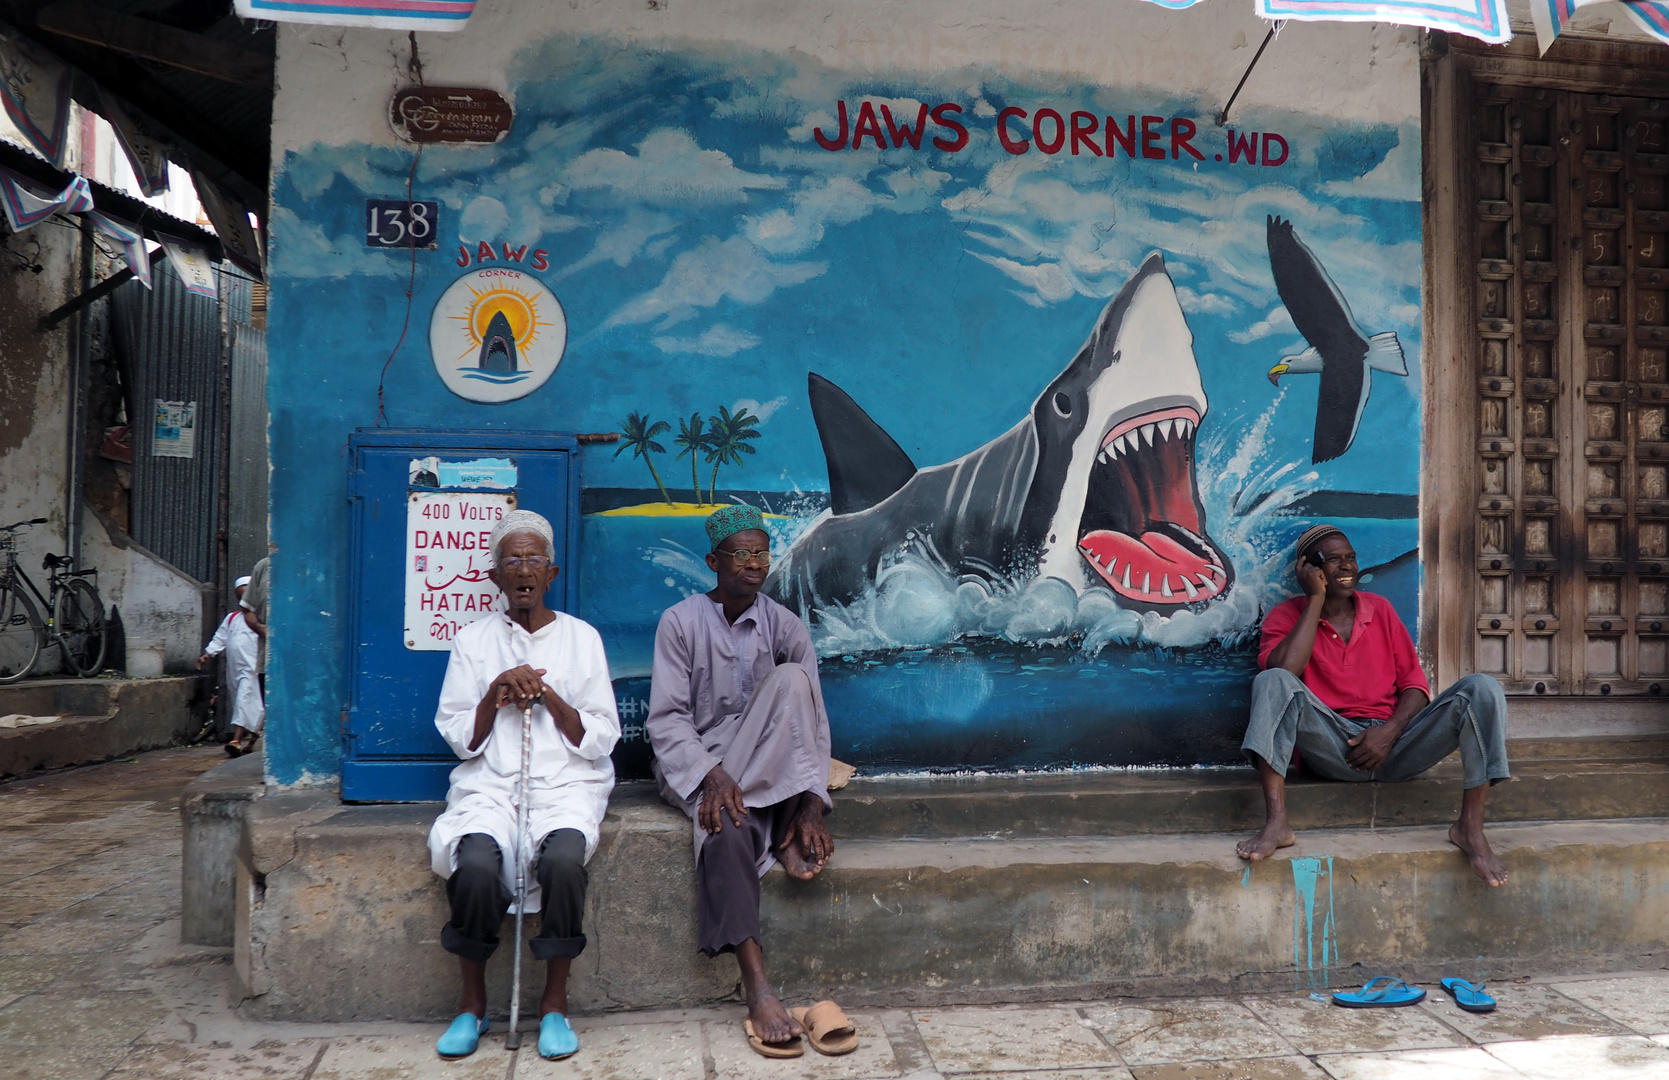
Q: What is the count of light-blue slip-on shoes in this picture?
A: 2